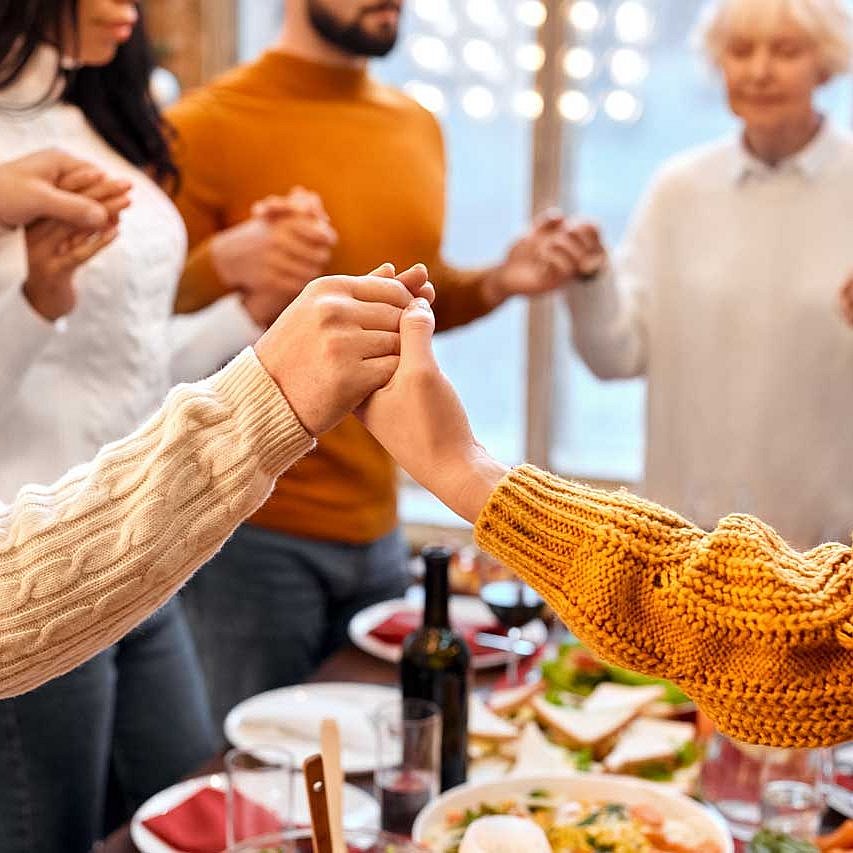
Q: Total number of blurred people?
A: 3